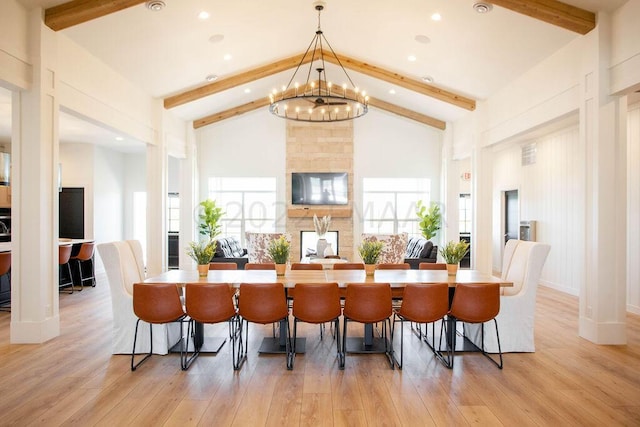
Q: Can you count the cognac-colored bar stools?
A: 3